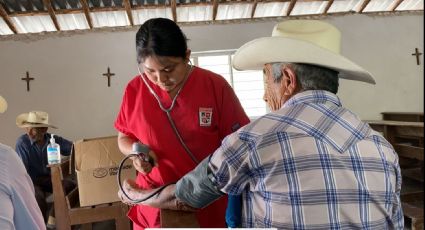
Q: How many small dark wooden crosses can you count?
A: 3